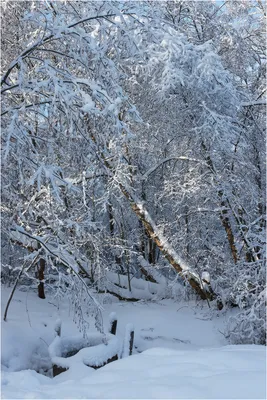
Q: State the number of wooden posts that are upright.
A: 3